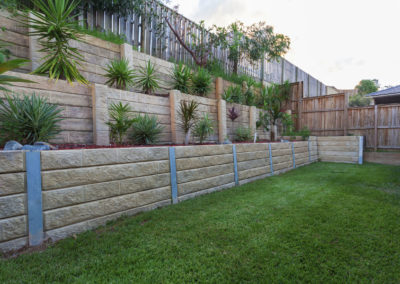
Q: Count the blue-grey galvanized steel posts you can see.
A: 7